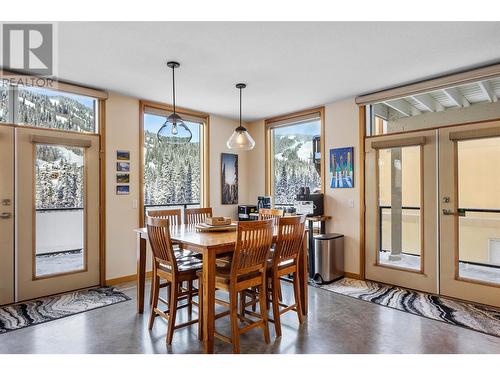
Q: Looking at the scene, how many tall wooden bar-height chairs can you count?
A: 6